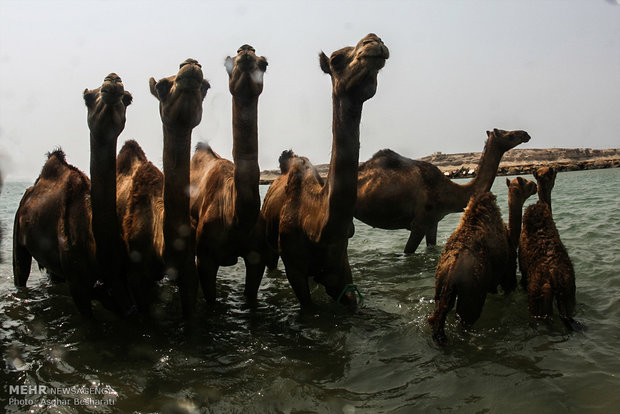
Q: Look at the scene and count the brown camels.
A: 7